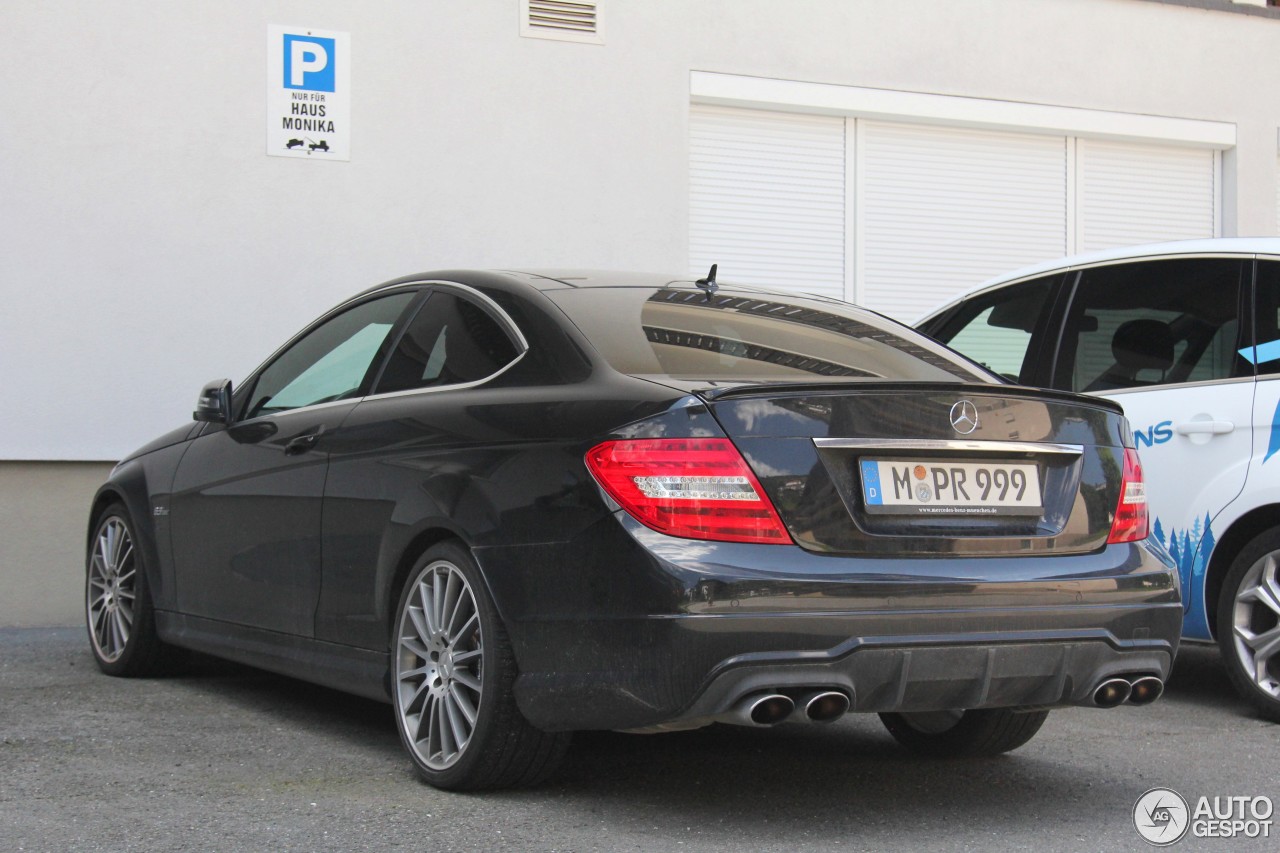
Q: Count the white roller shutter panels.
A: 3